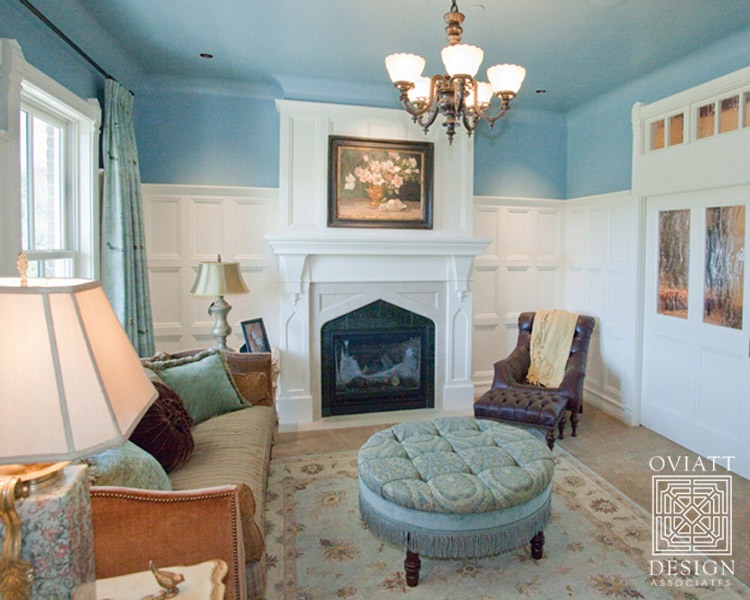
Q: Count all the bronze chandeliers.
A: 1